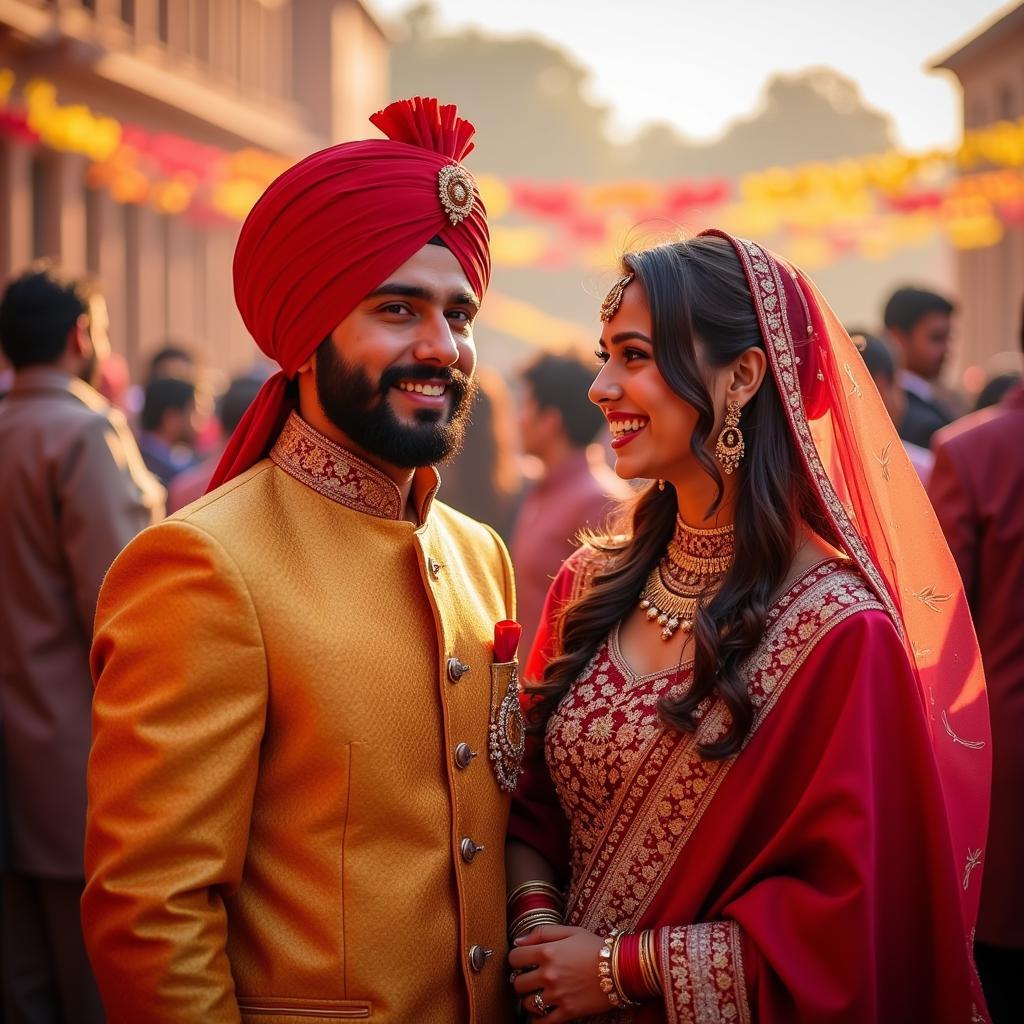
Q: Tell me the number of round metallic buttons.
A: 5